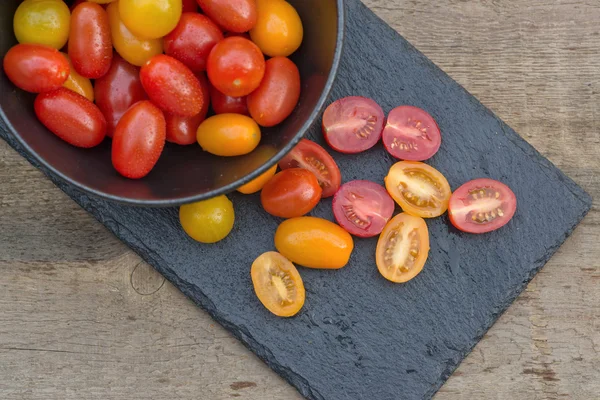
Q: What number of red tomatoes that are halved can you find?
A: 5